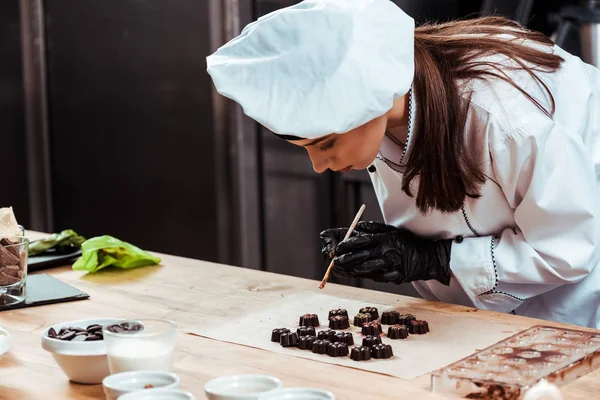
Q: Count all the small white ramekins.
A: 4